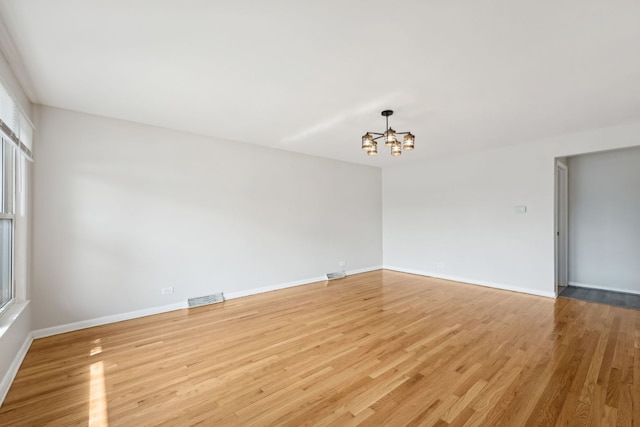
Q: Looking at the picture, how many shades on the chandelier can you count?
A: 5